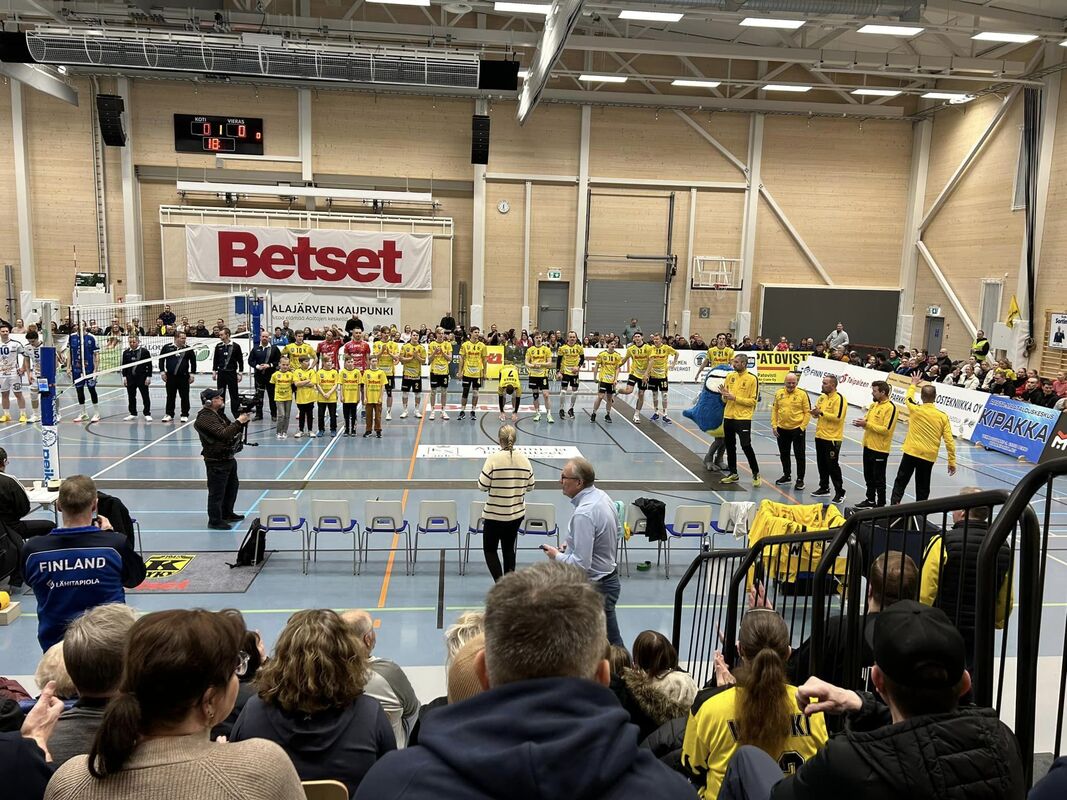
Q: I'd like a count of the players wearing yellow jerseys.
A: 12